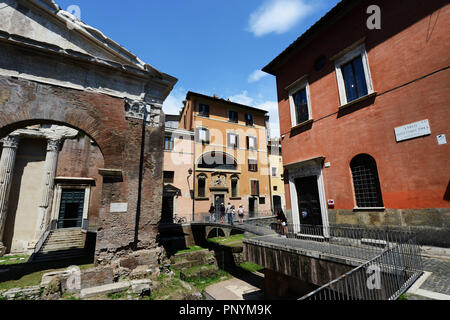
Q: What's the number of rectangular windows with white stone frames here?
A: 2